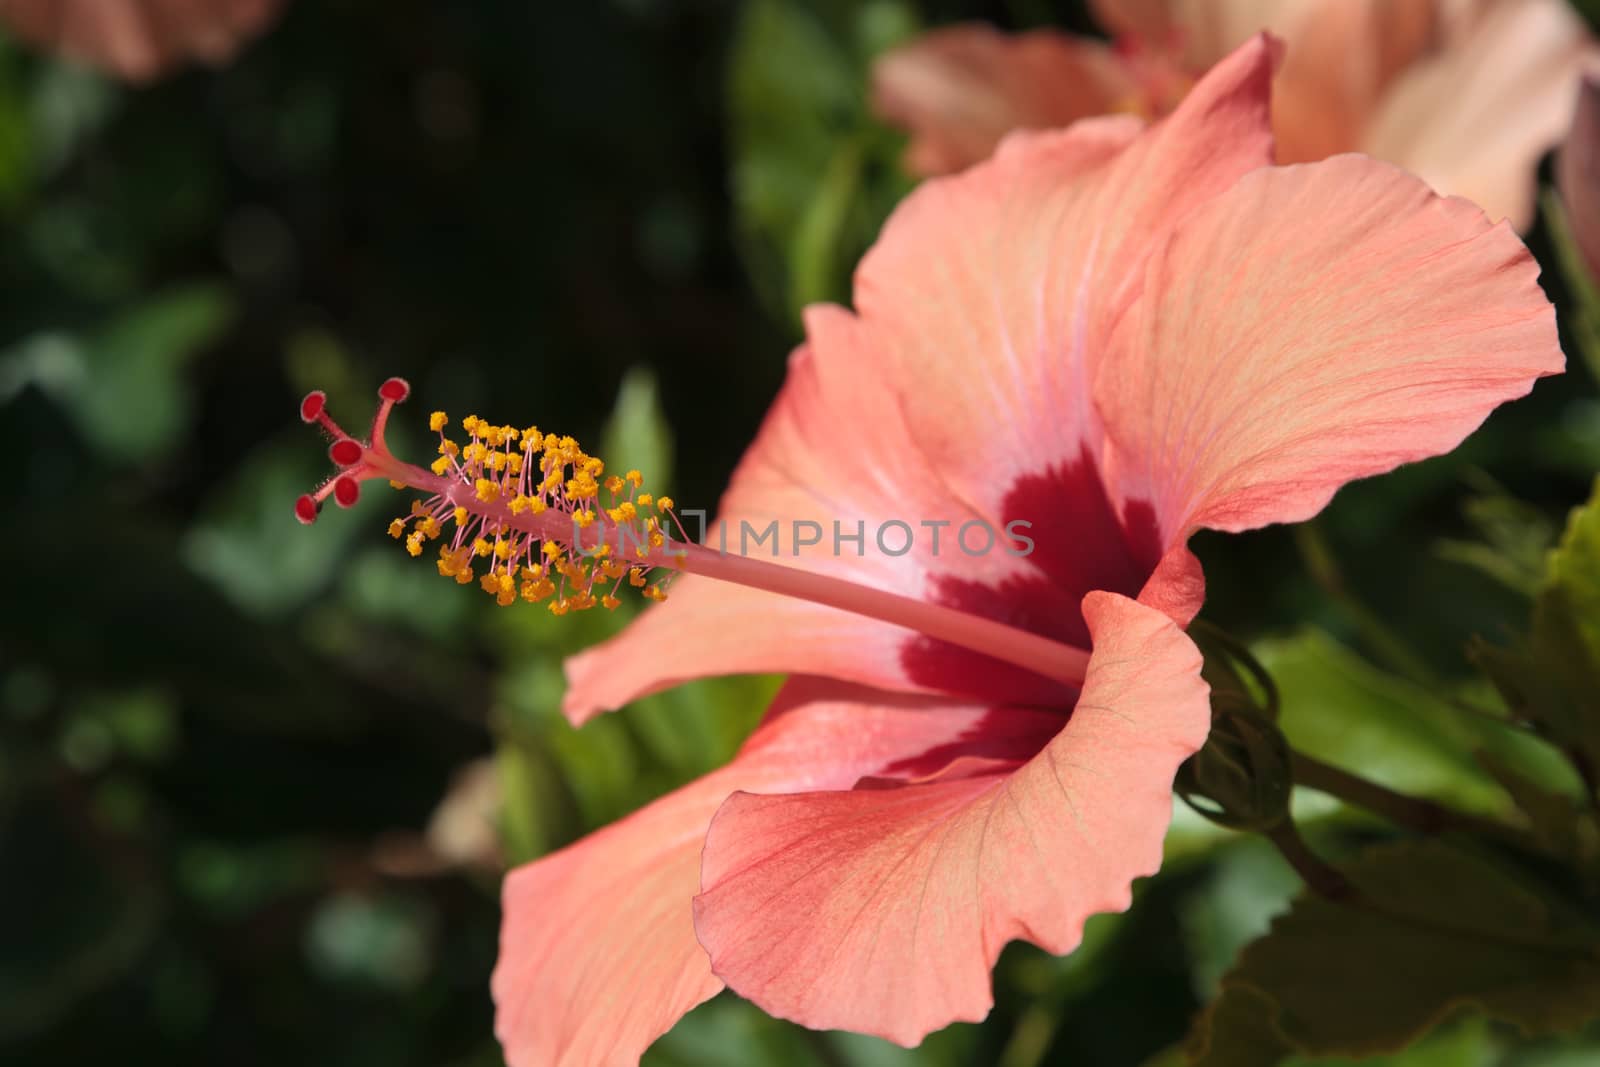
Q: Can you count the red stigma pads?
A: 5